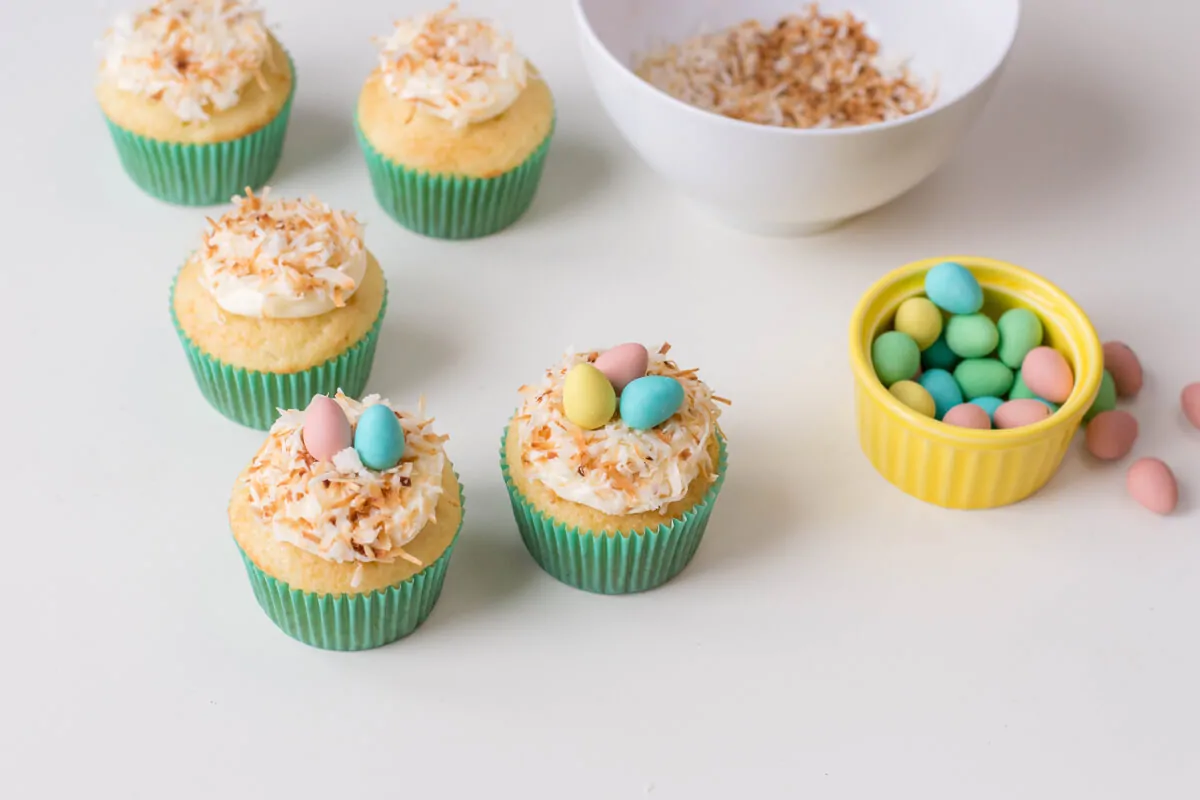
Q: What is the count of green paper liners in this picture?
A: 5